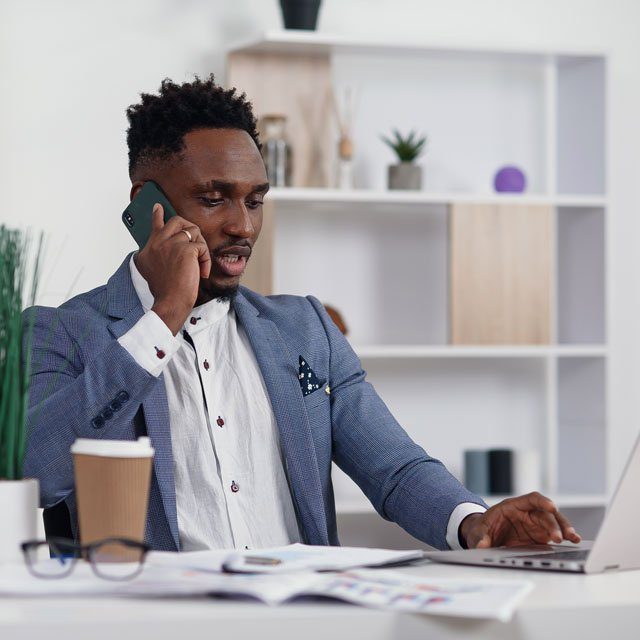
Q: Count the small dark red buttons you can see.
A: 5